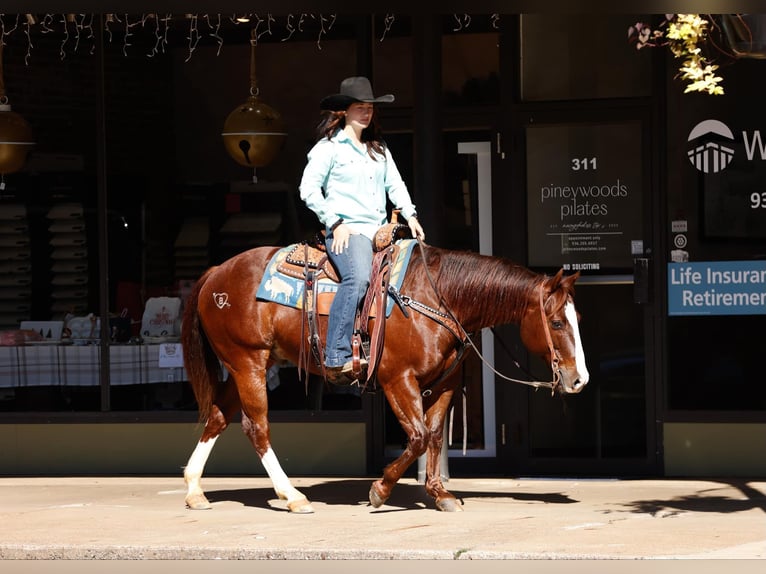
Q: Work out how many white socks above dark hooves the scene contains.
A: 0